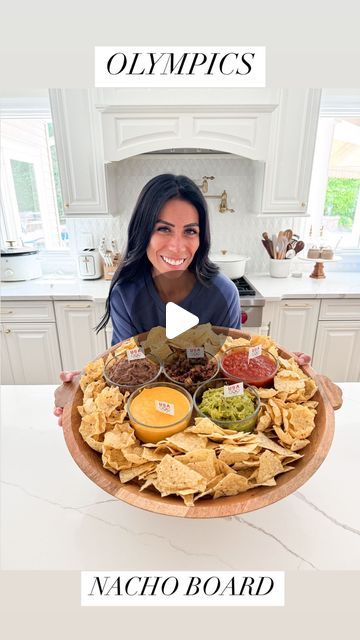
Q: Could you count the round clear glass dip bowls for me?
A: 5